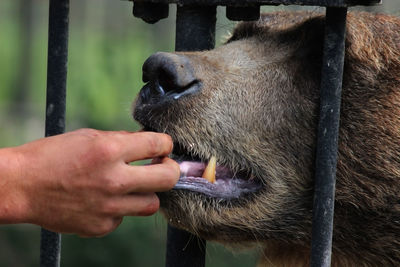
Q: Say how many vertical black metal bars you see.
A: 3